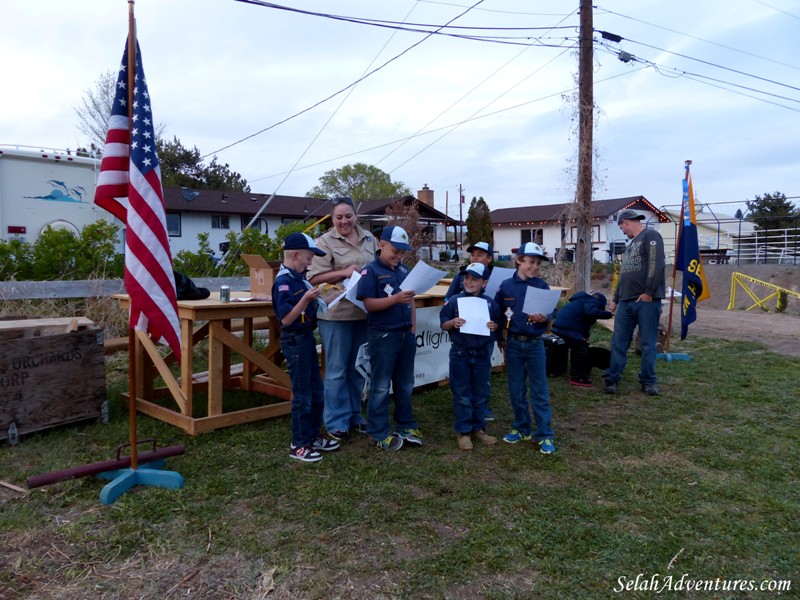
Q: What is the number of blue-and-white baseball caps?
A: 5